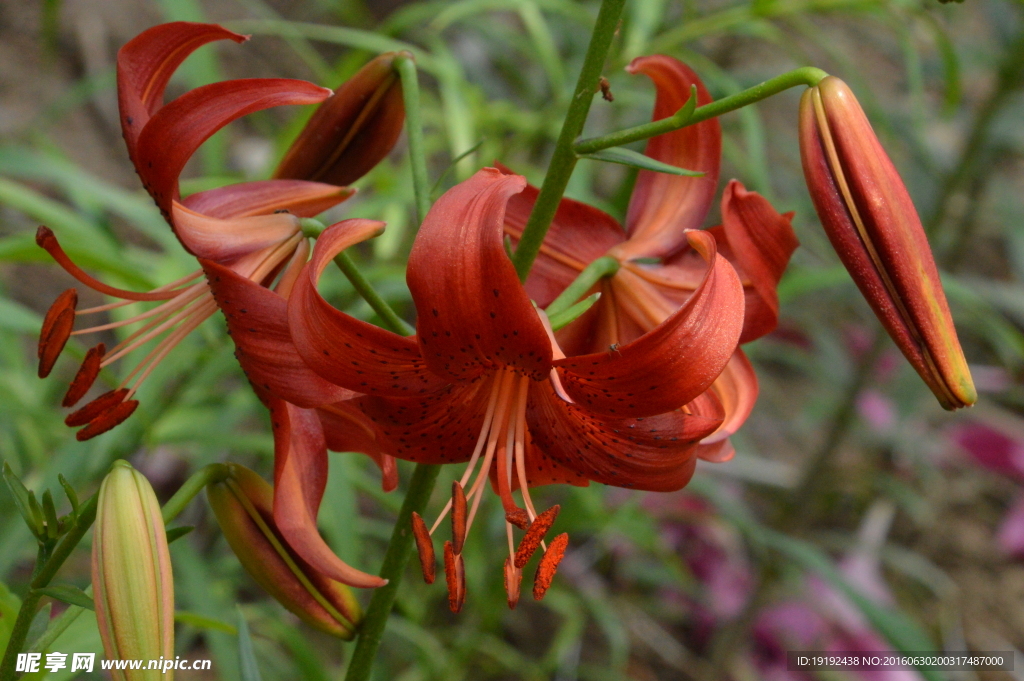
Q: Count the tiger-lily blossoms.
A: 3